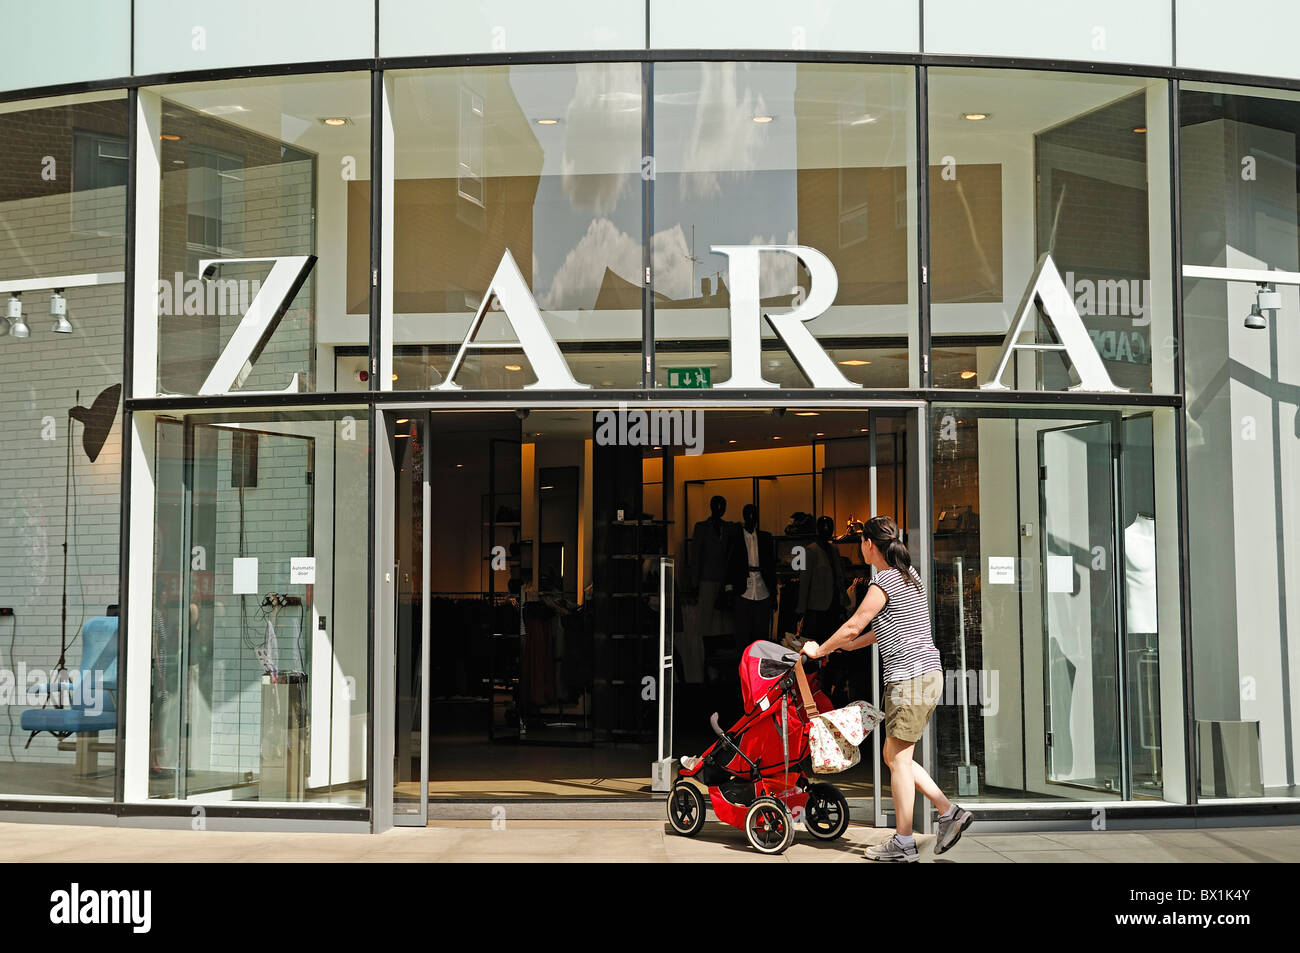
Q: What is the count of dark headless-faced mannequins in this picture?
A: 3